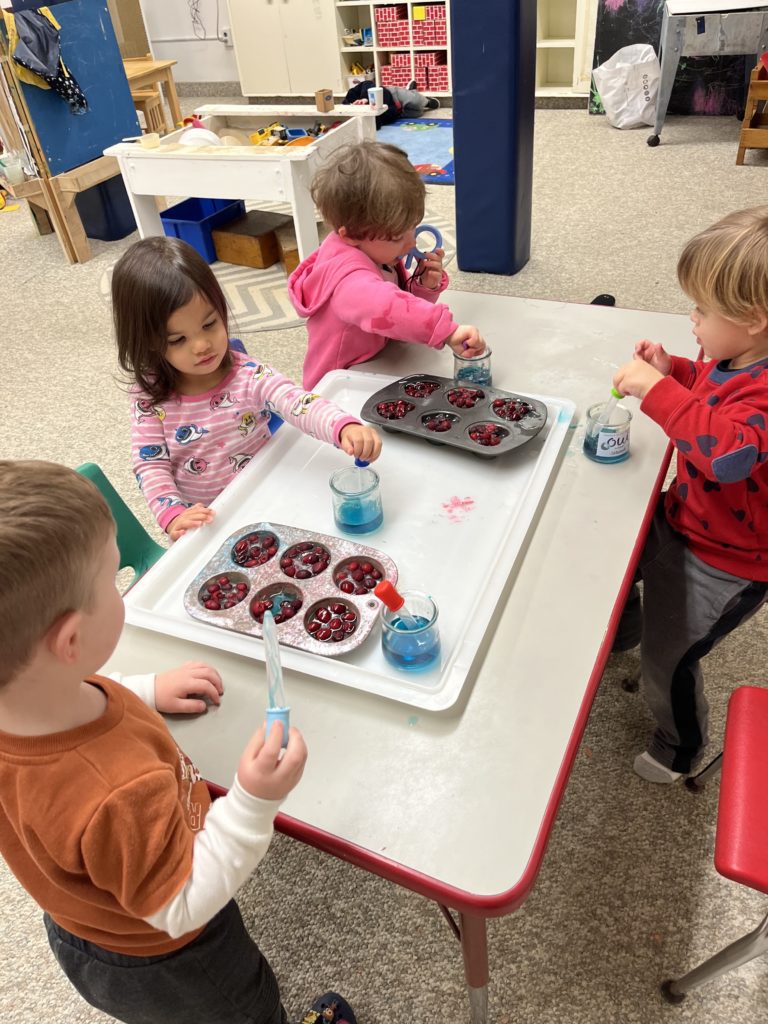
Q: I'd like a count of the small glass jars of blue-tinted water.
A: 4